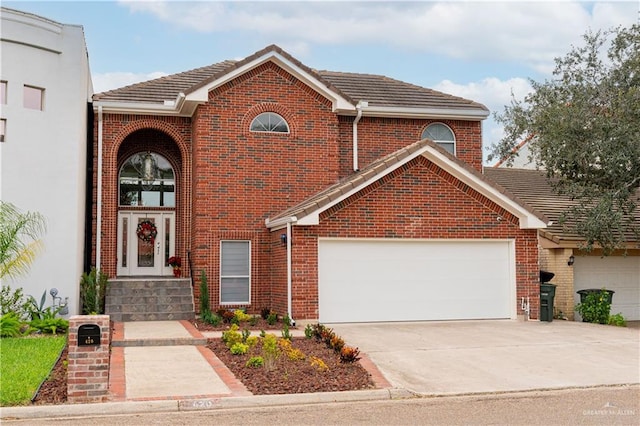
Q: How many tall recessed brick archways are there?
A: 1